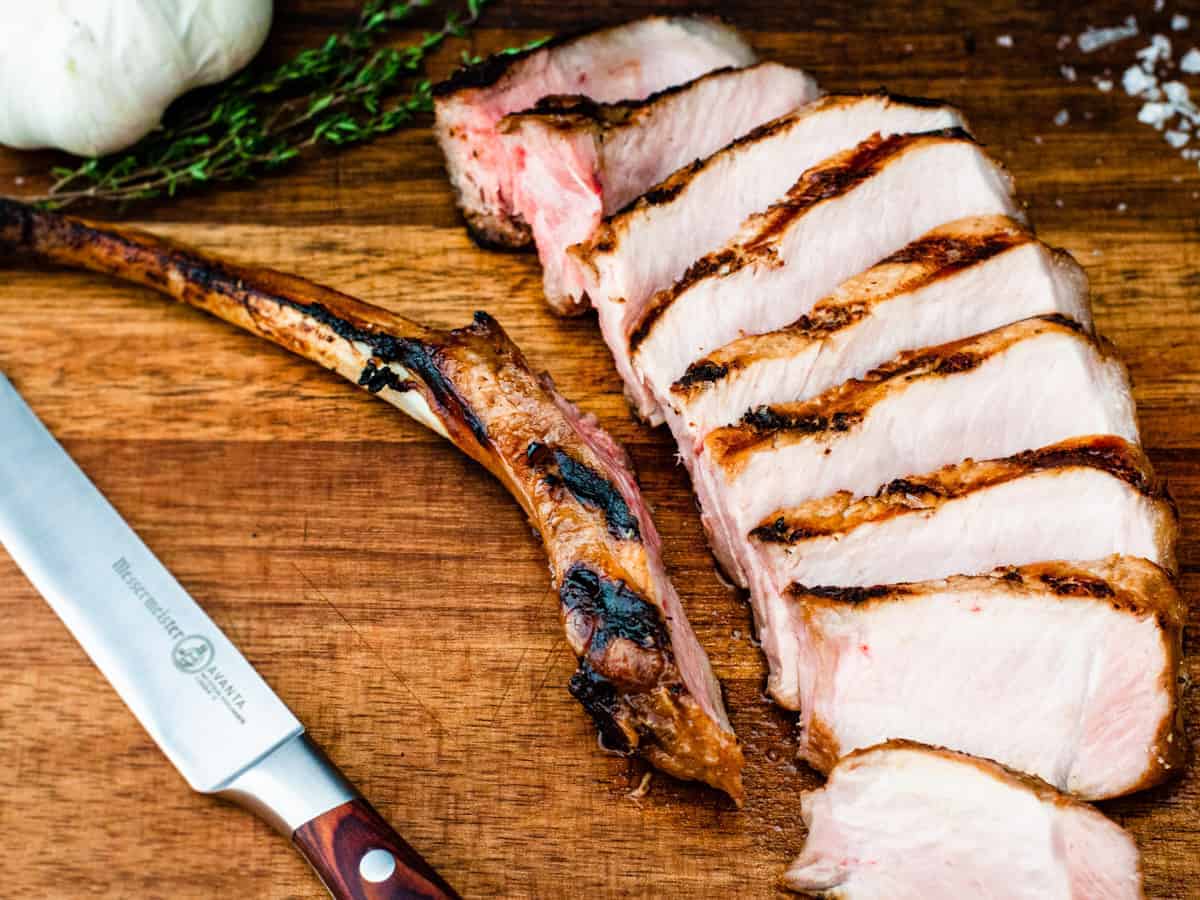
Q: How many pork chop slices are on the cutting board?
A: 9